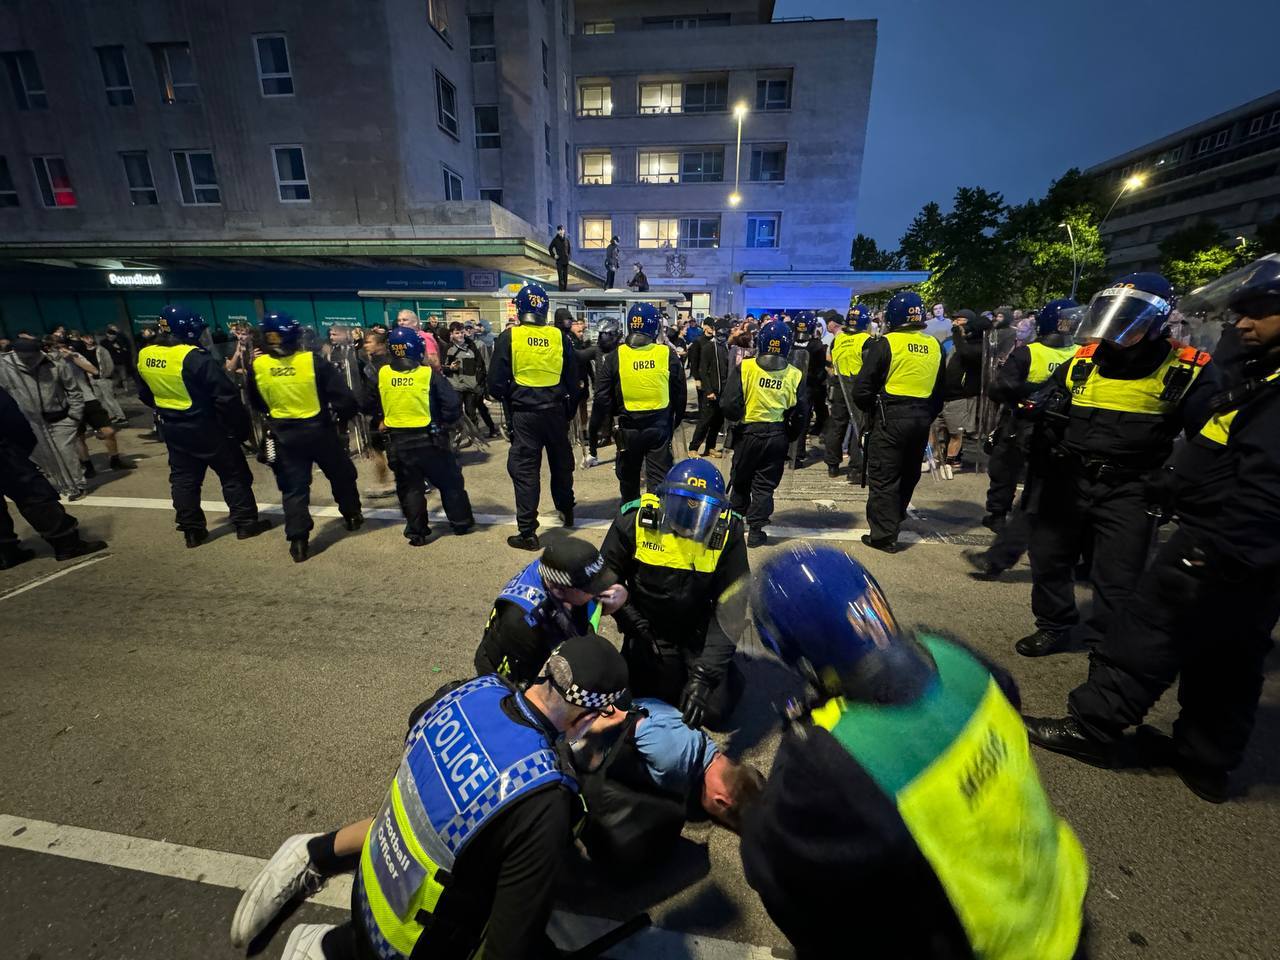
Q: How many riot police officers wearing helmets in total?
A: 14